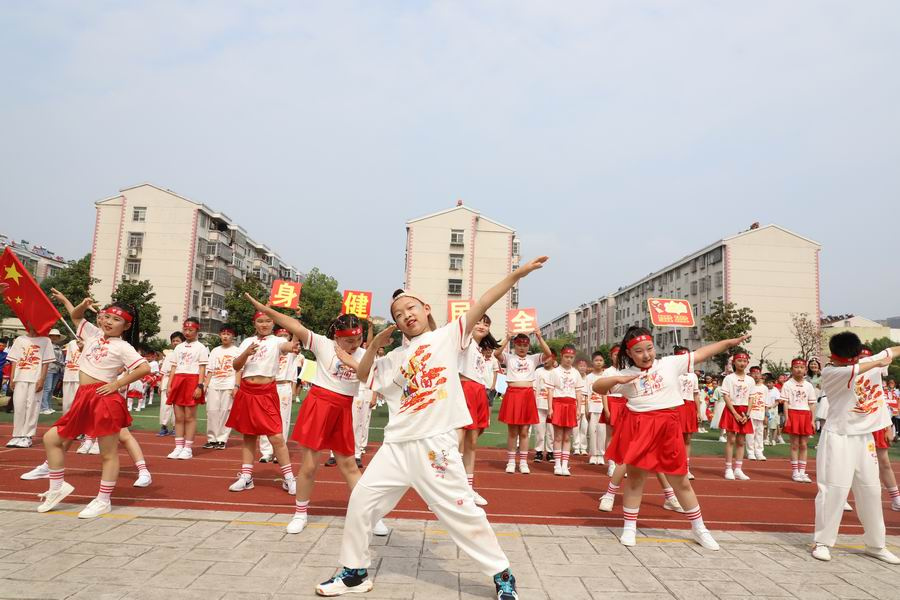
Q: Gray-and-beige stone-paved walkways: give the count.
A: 1